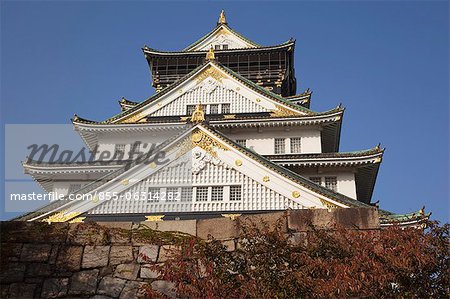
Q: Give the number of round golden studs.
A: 10